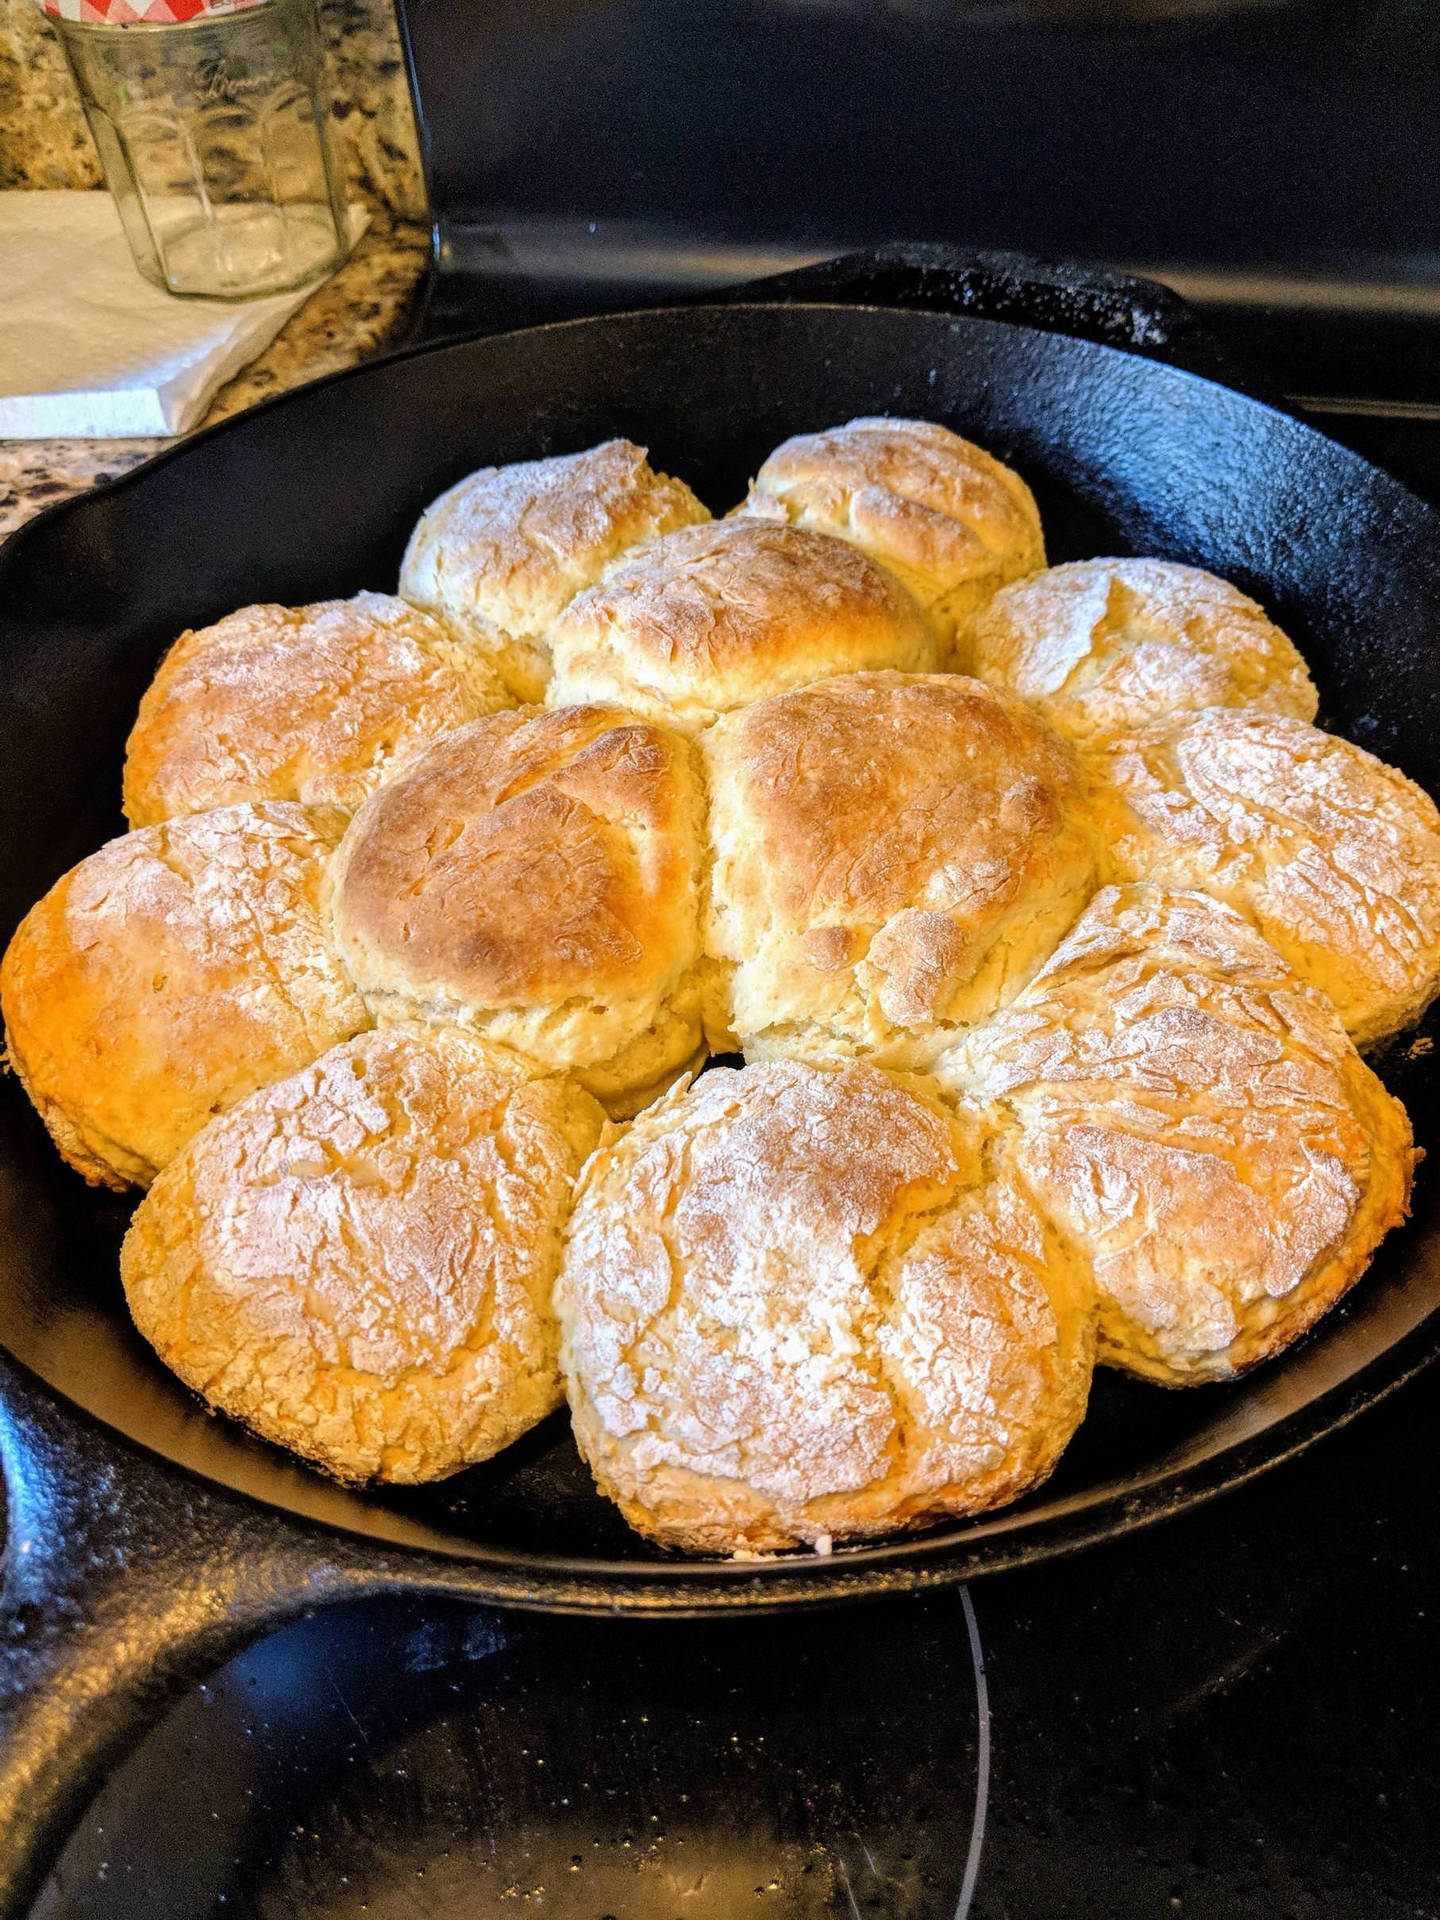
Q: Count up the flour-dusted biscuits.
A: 12